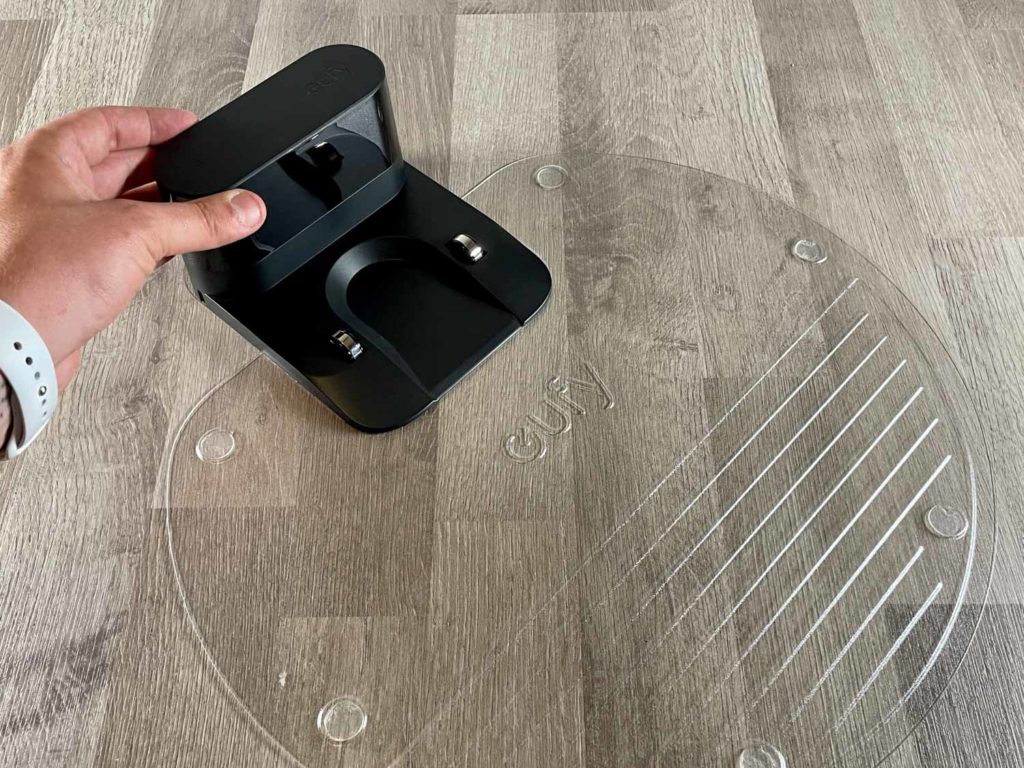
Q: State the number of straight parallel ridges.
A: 9